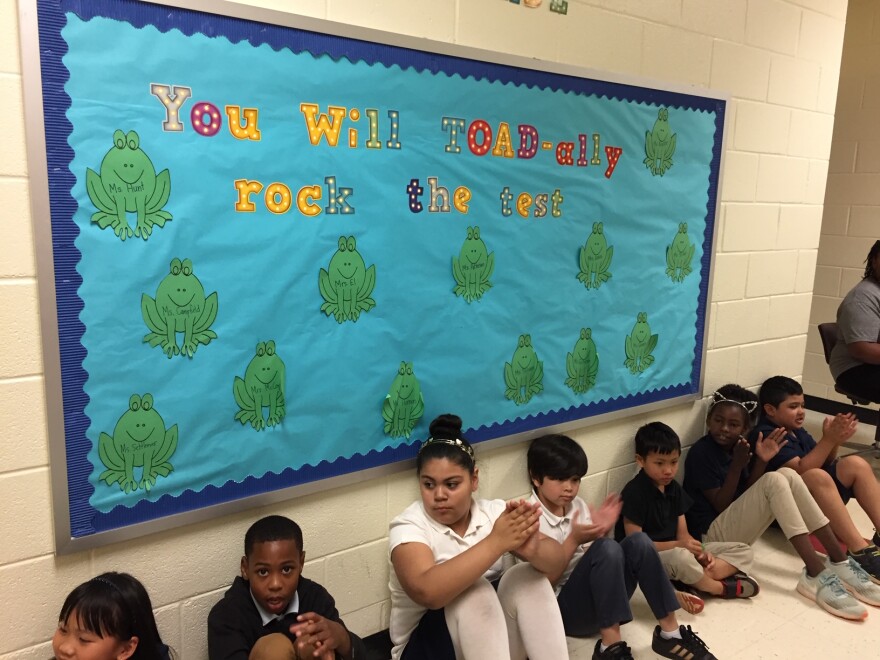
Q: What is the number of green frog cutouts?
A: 13